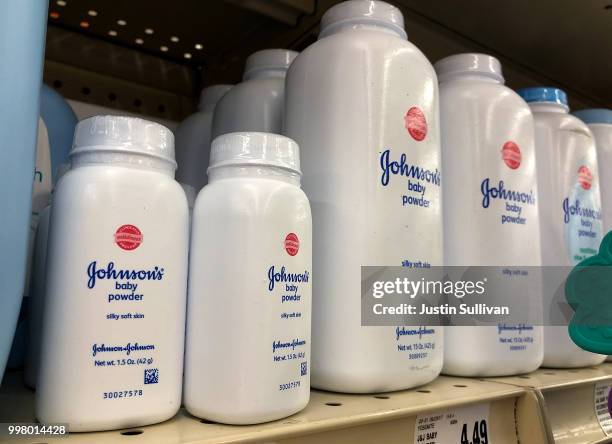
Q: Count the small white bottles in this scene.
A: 2